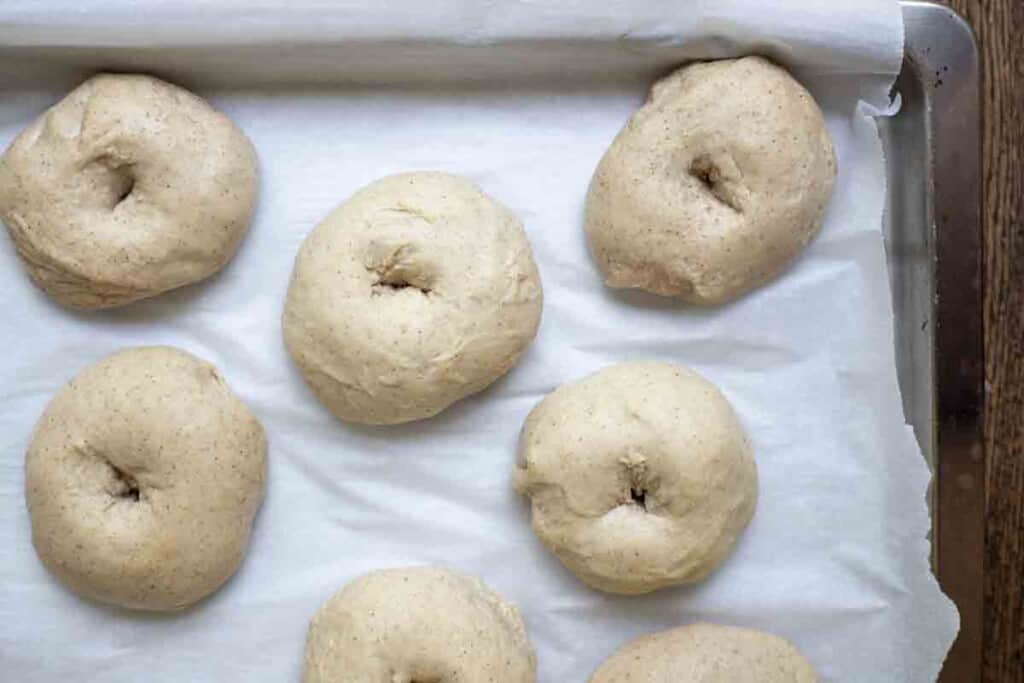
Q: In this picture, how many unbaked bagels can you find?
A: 7